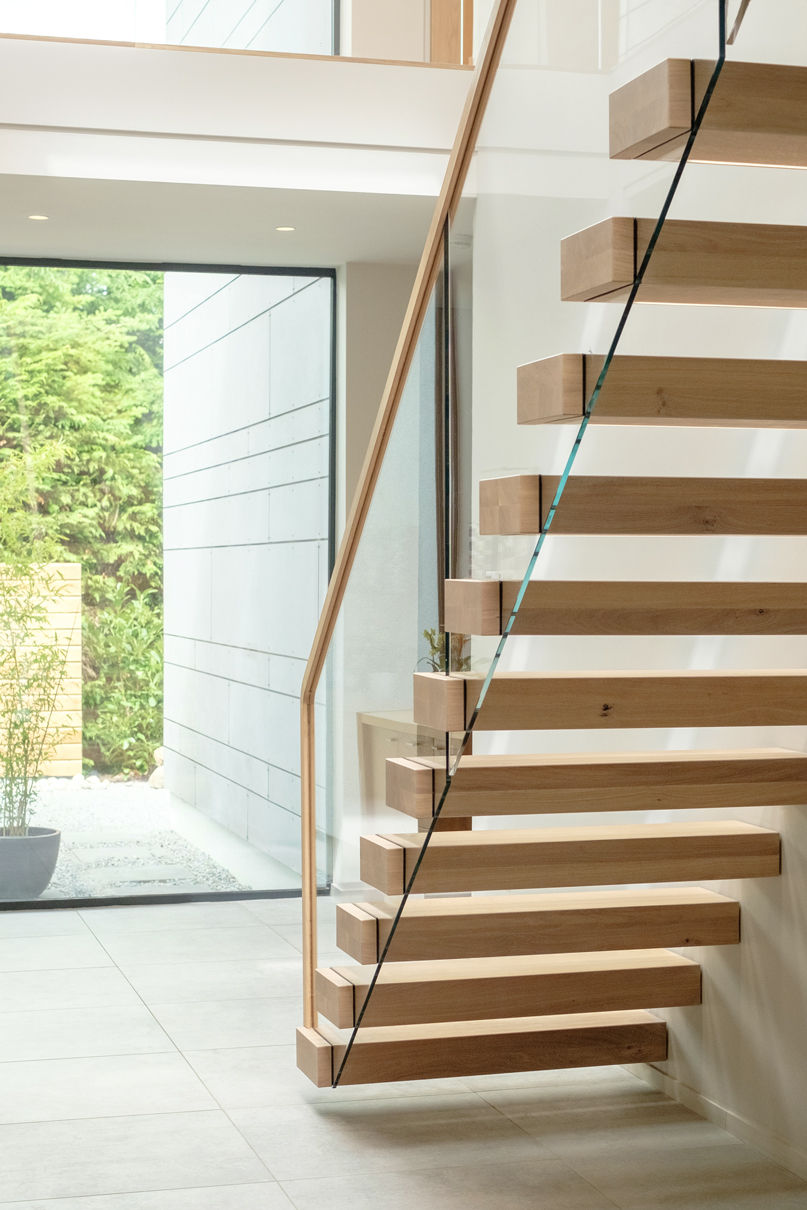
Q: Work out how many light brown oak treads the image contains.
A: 11